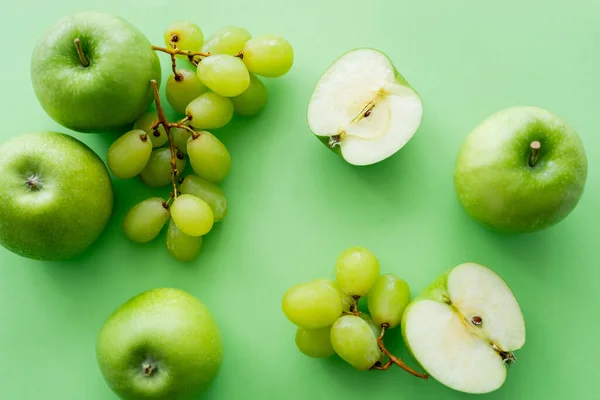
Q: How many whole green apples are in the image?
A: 4